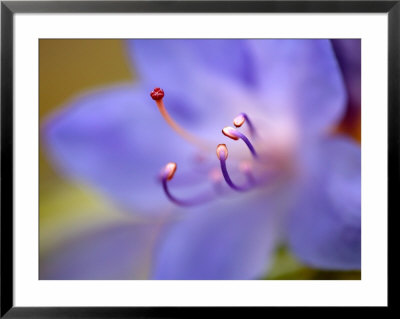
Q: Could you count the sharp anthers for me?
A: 4